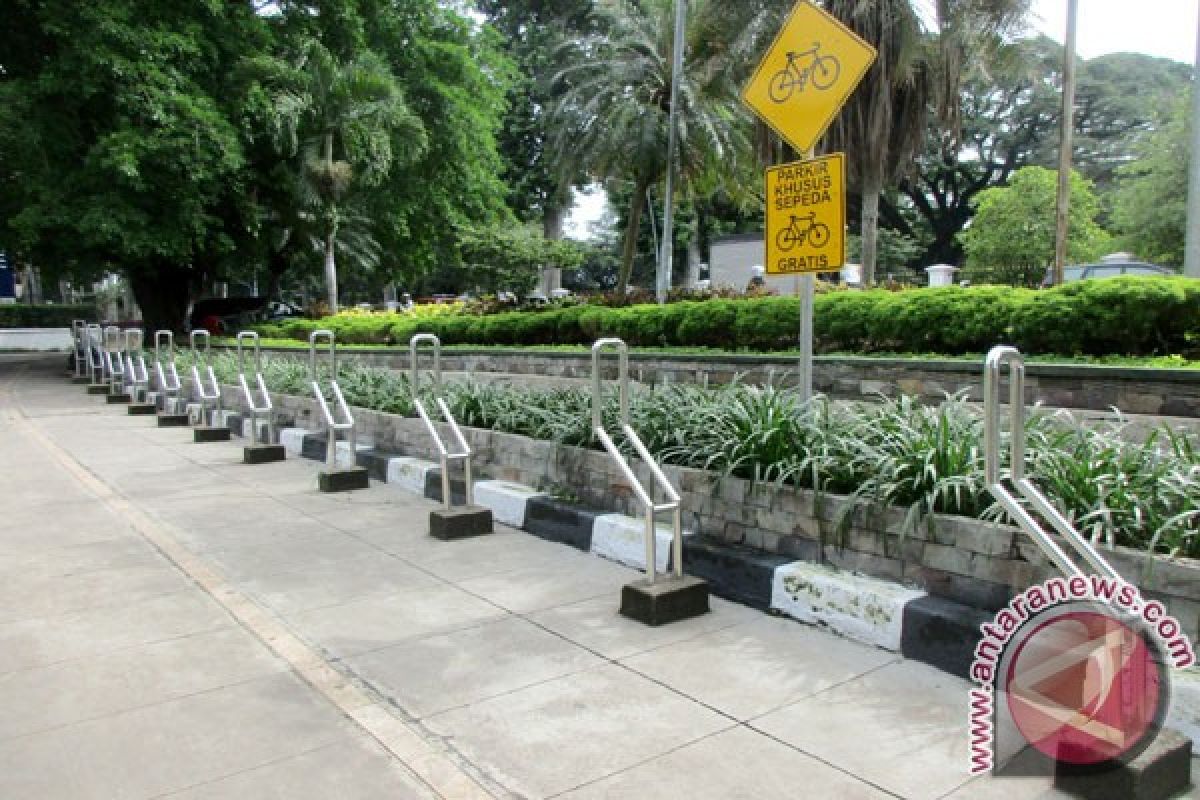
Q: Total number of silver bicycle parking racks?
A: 11